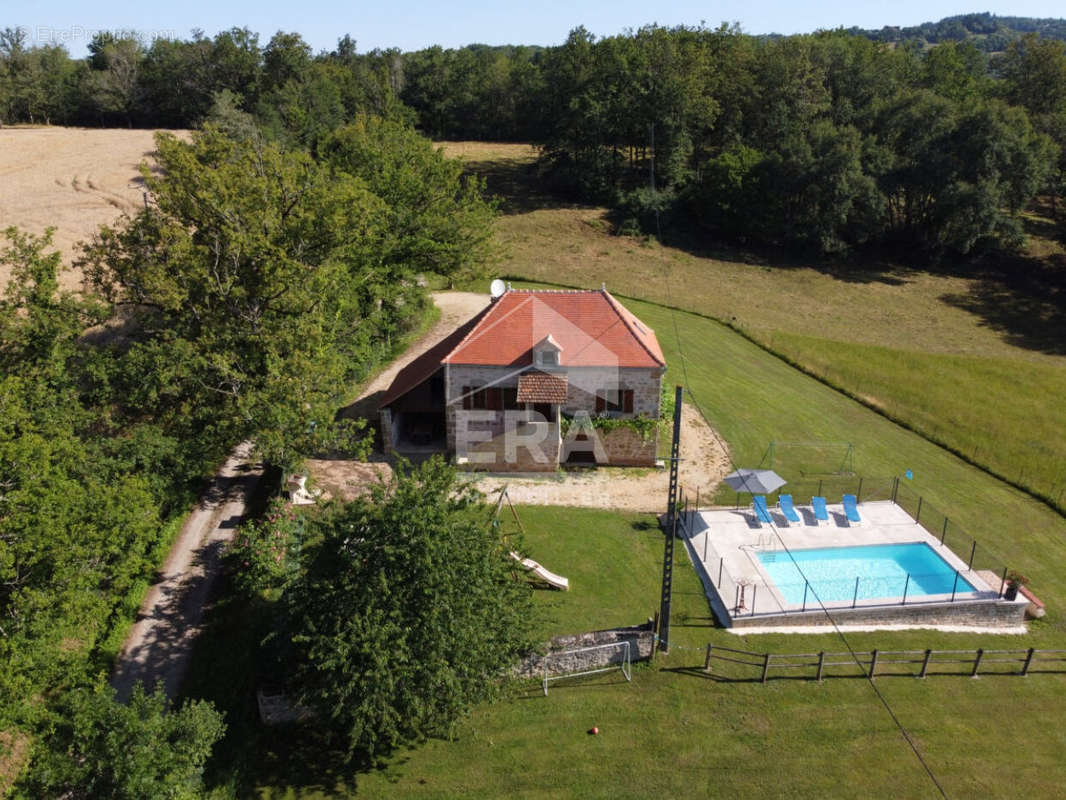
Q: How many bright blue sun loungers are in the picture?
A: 4